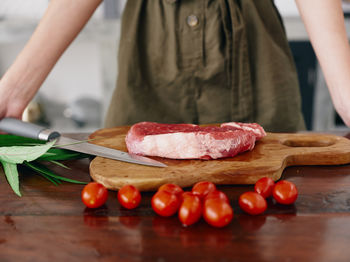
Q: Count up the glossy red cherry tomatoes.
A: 11